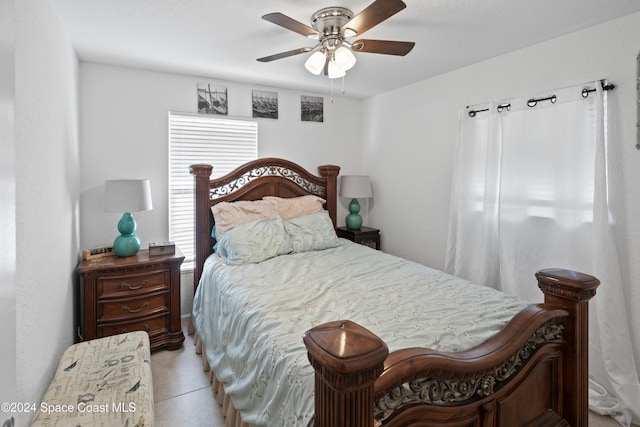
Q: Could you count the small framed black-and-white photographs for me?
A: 3